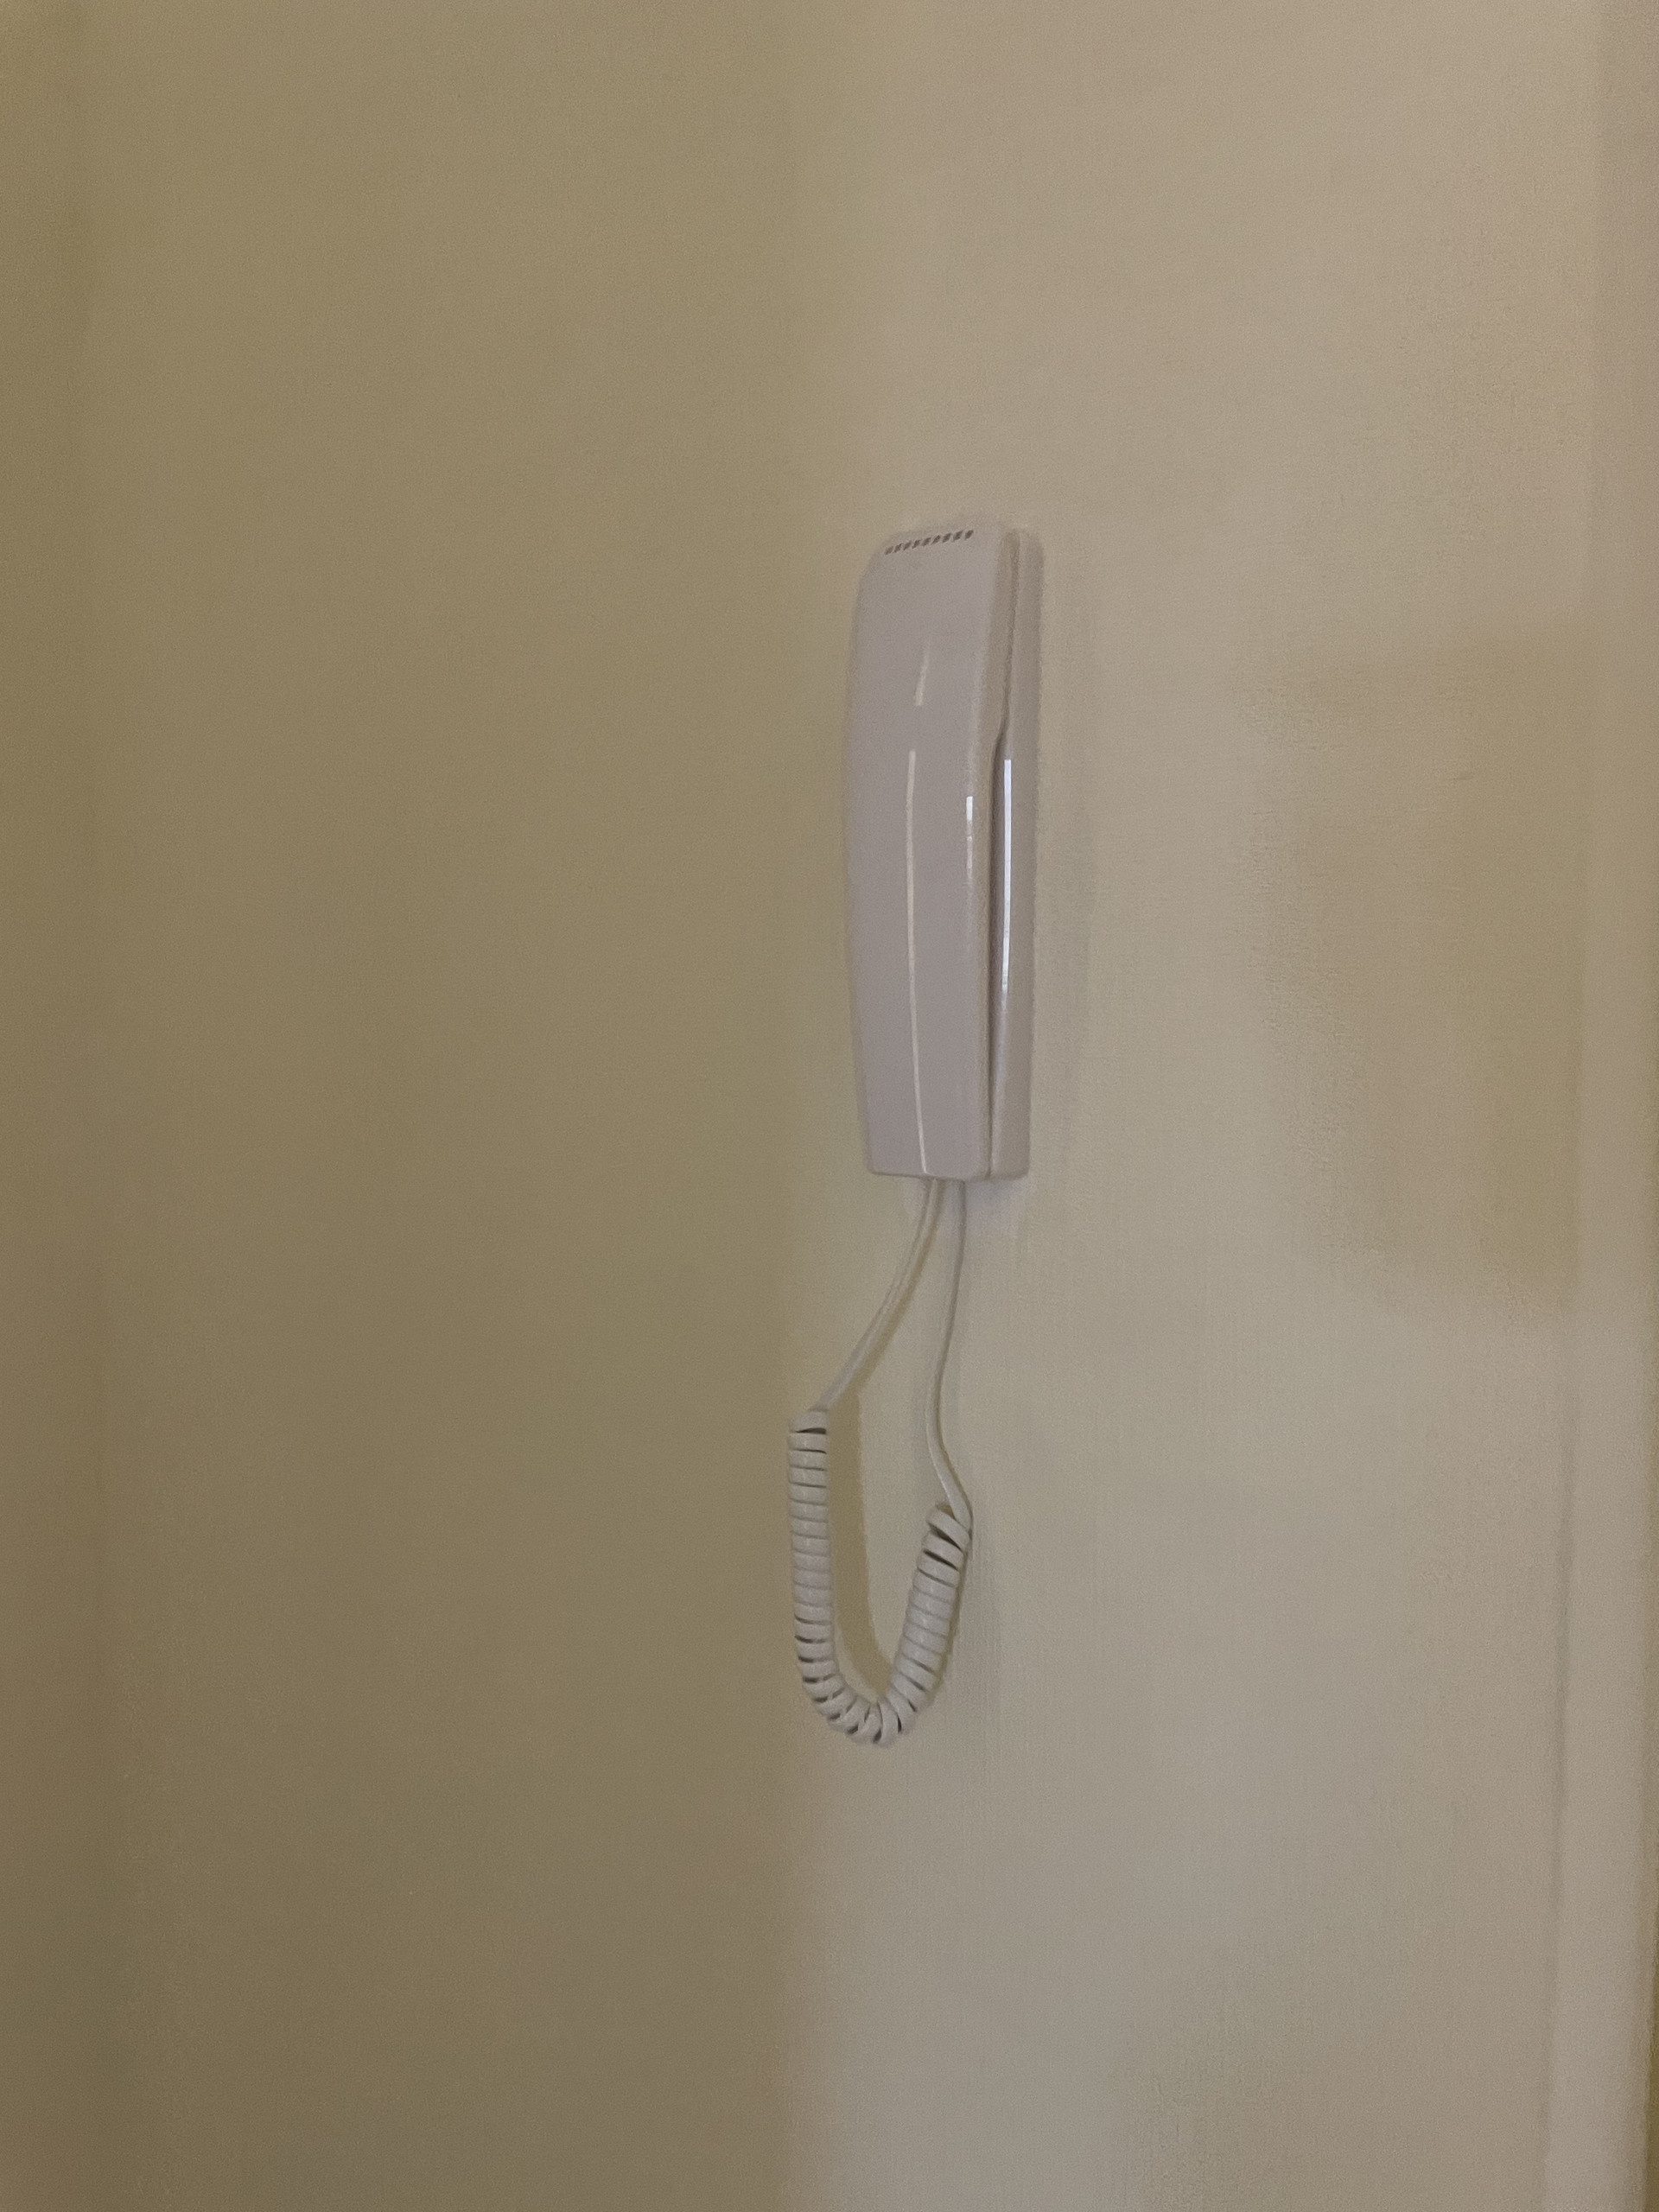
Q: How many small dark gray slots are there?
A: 9